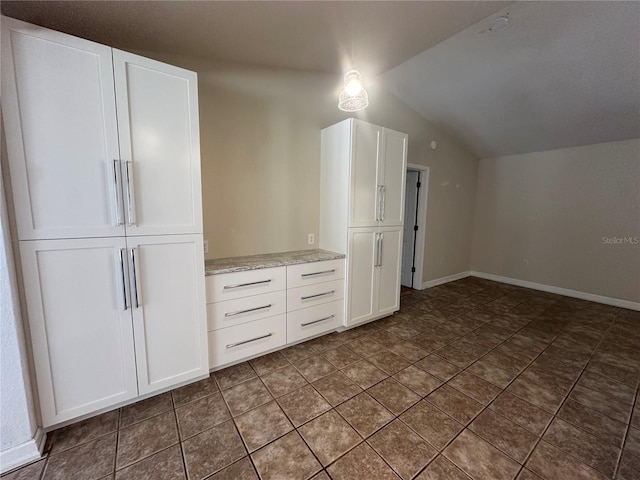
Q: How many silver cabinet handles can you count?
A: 14